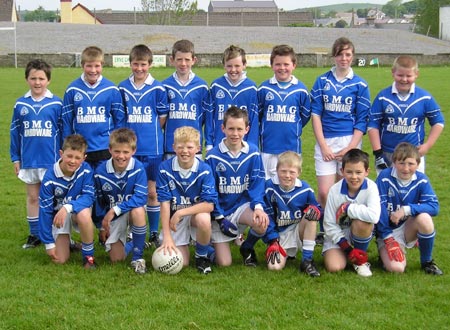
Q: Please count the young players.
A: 15